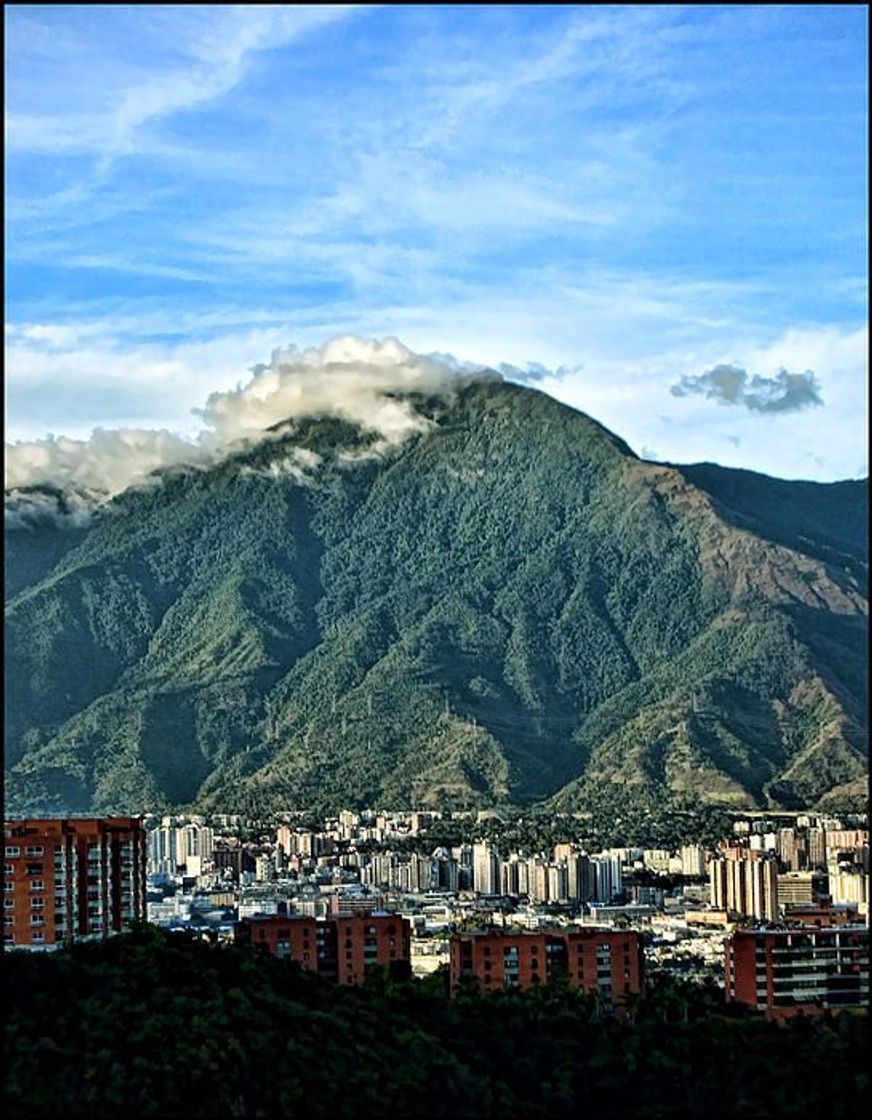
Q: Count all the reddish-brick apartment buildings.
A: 4